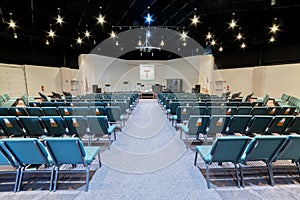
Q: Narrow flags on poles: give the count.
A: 2